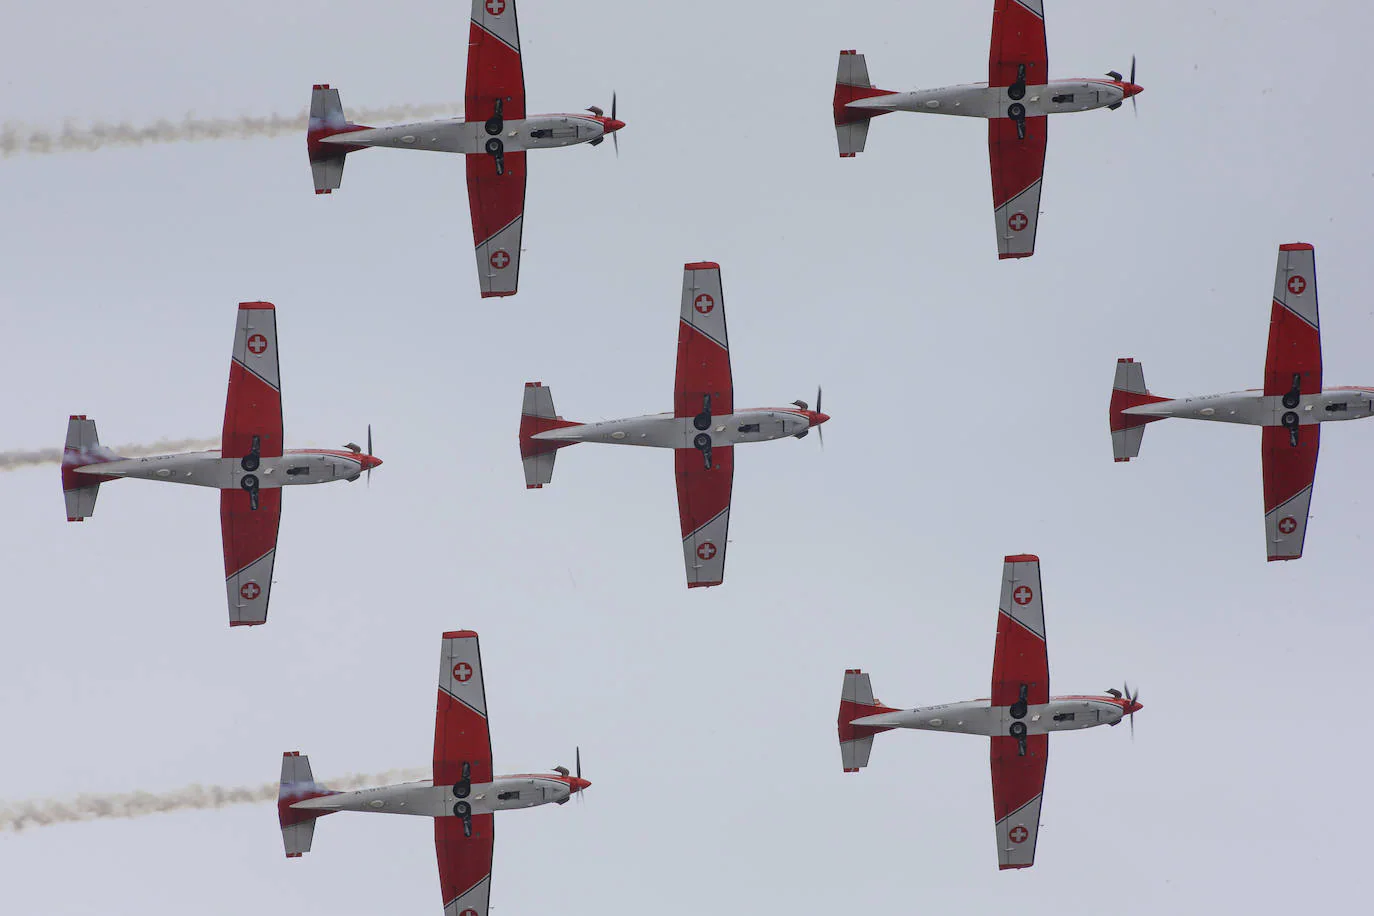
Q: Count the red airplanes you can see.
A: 7